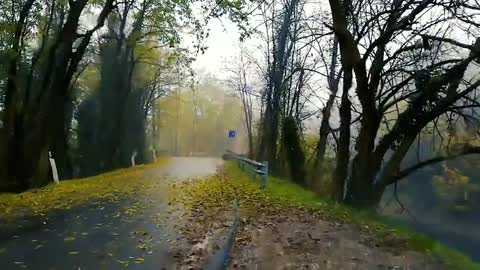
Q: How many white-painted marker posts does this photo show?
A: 3